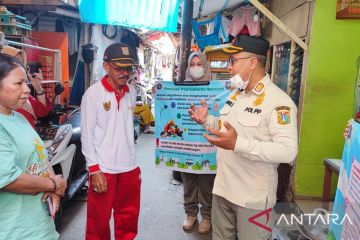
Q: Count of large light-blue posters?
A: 2